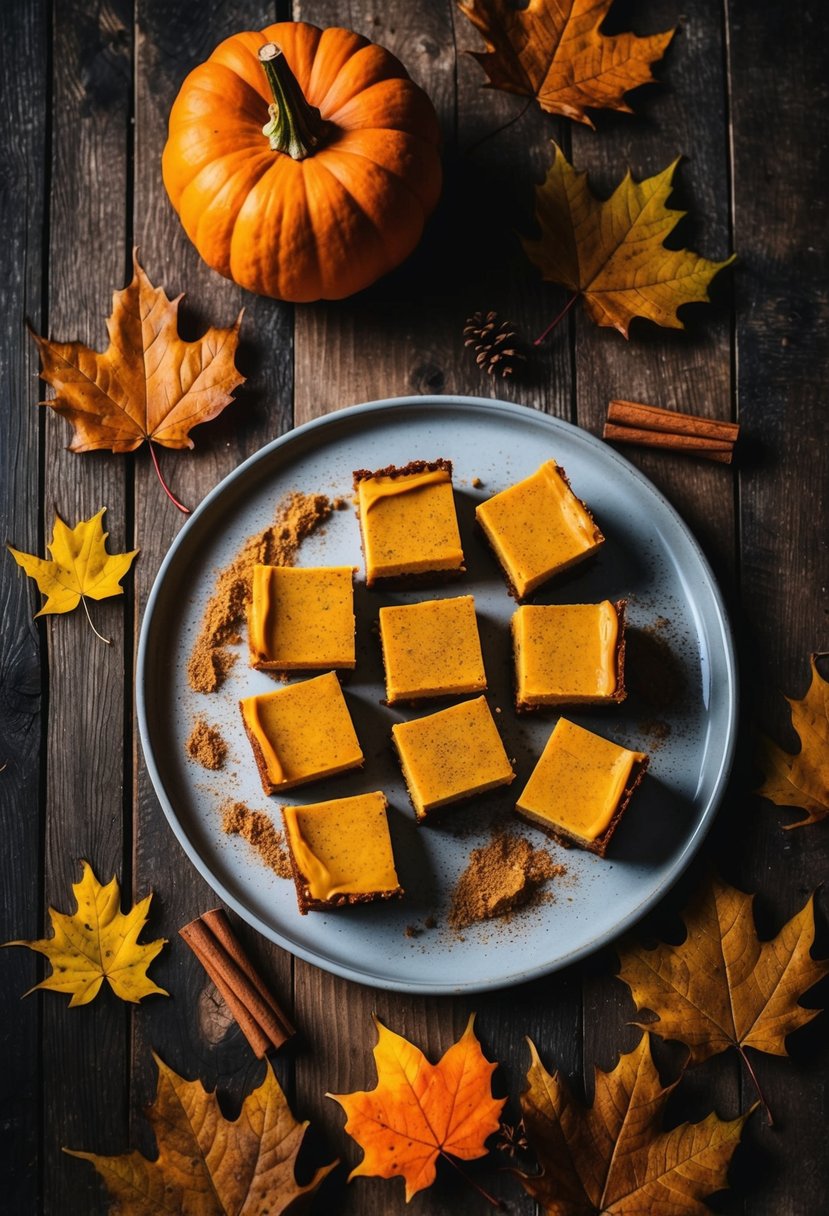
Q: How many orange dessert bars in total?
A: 9